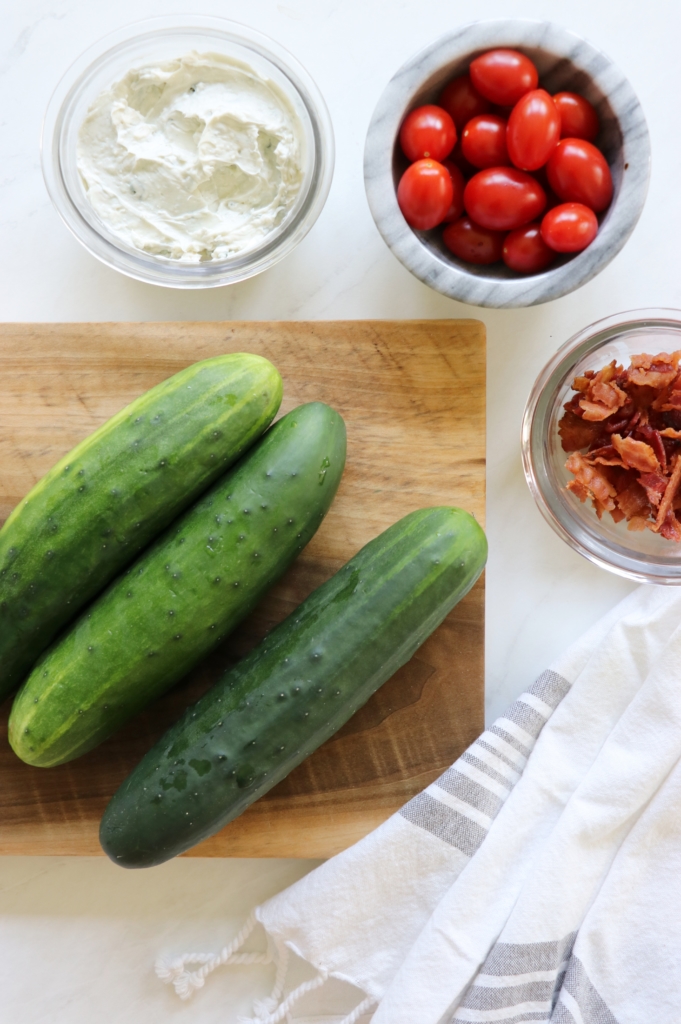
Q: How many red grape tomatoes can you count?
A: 13